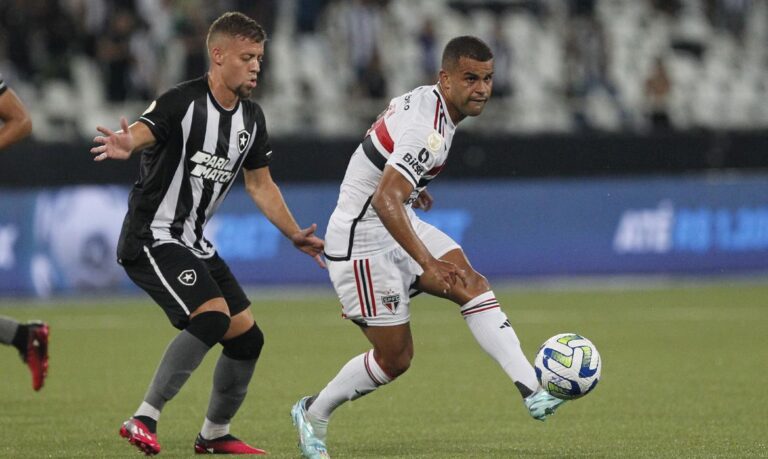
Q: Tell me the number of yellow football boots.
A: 0